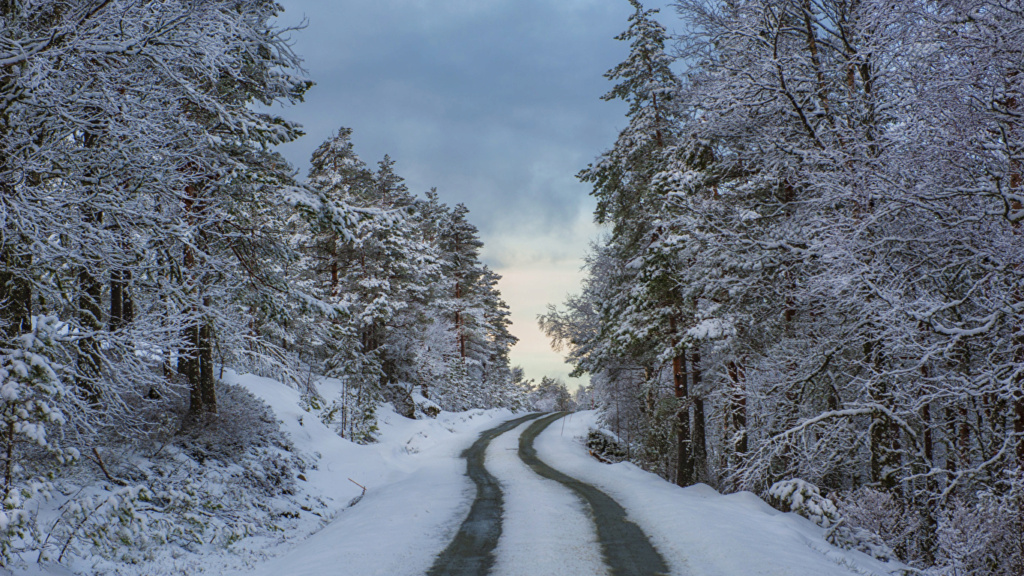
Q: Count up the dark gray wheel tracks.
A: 2